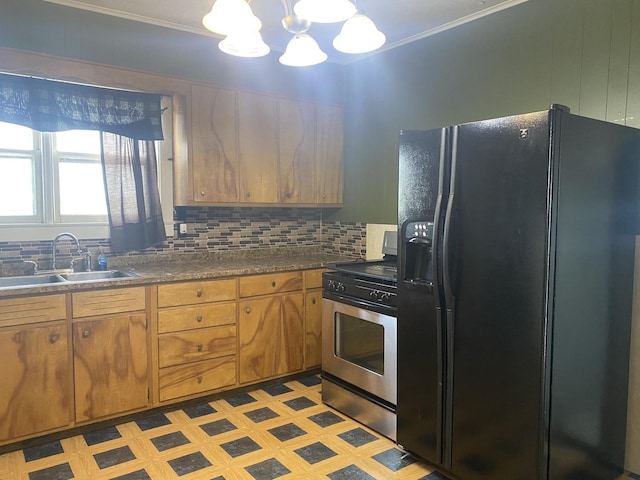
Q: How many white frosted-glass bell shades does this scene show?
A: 5